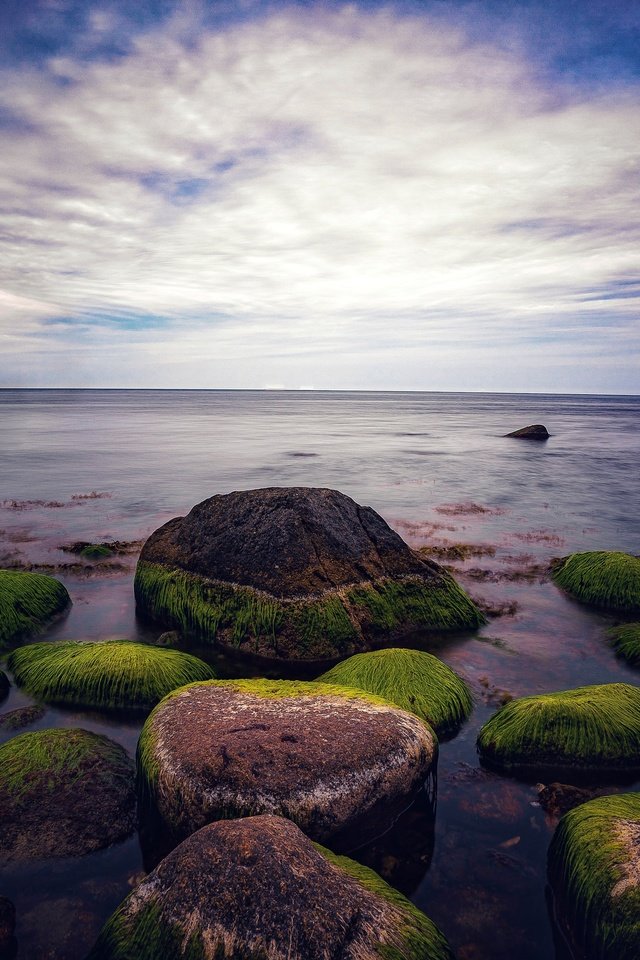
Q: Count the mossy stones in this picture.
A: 11